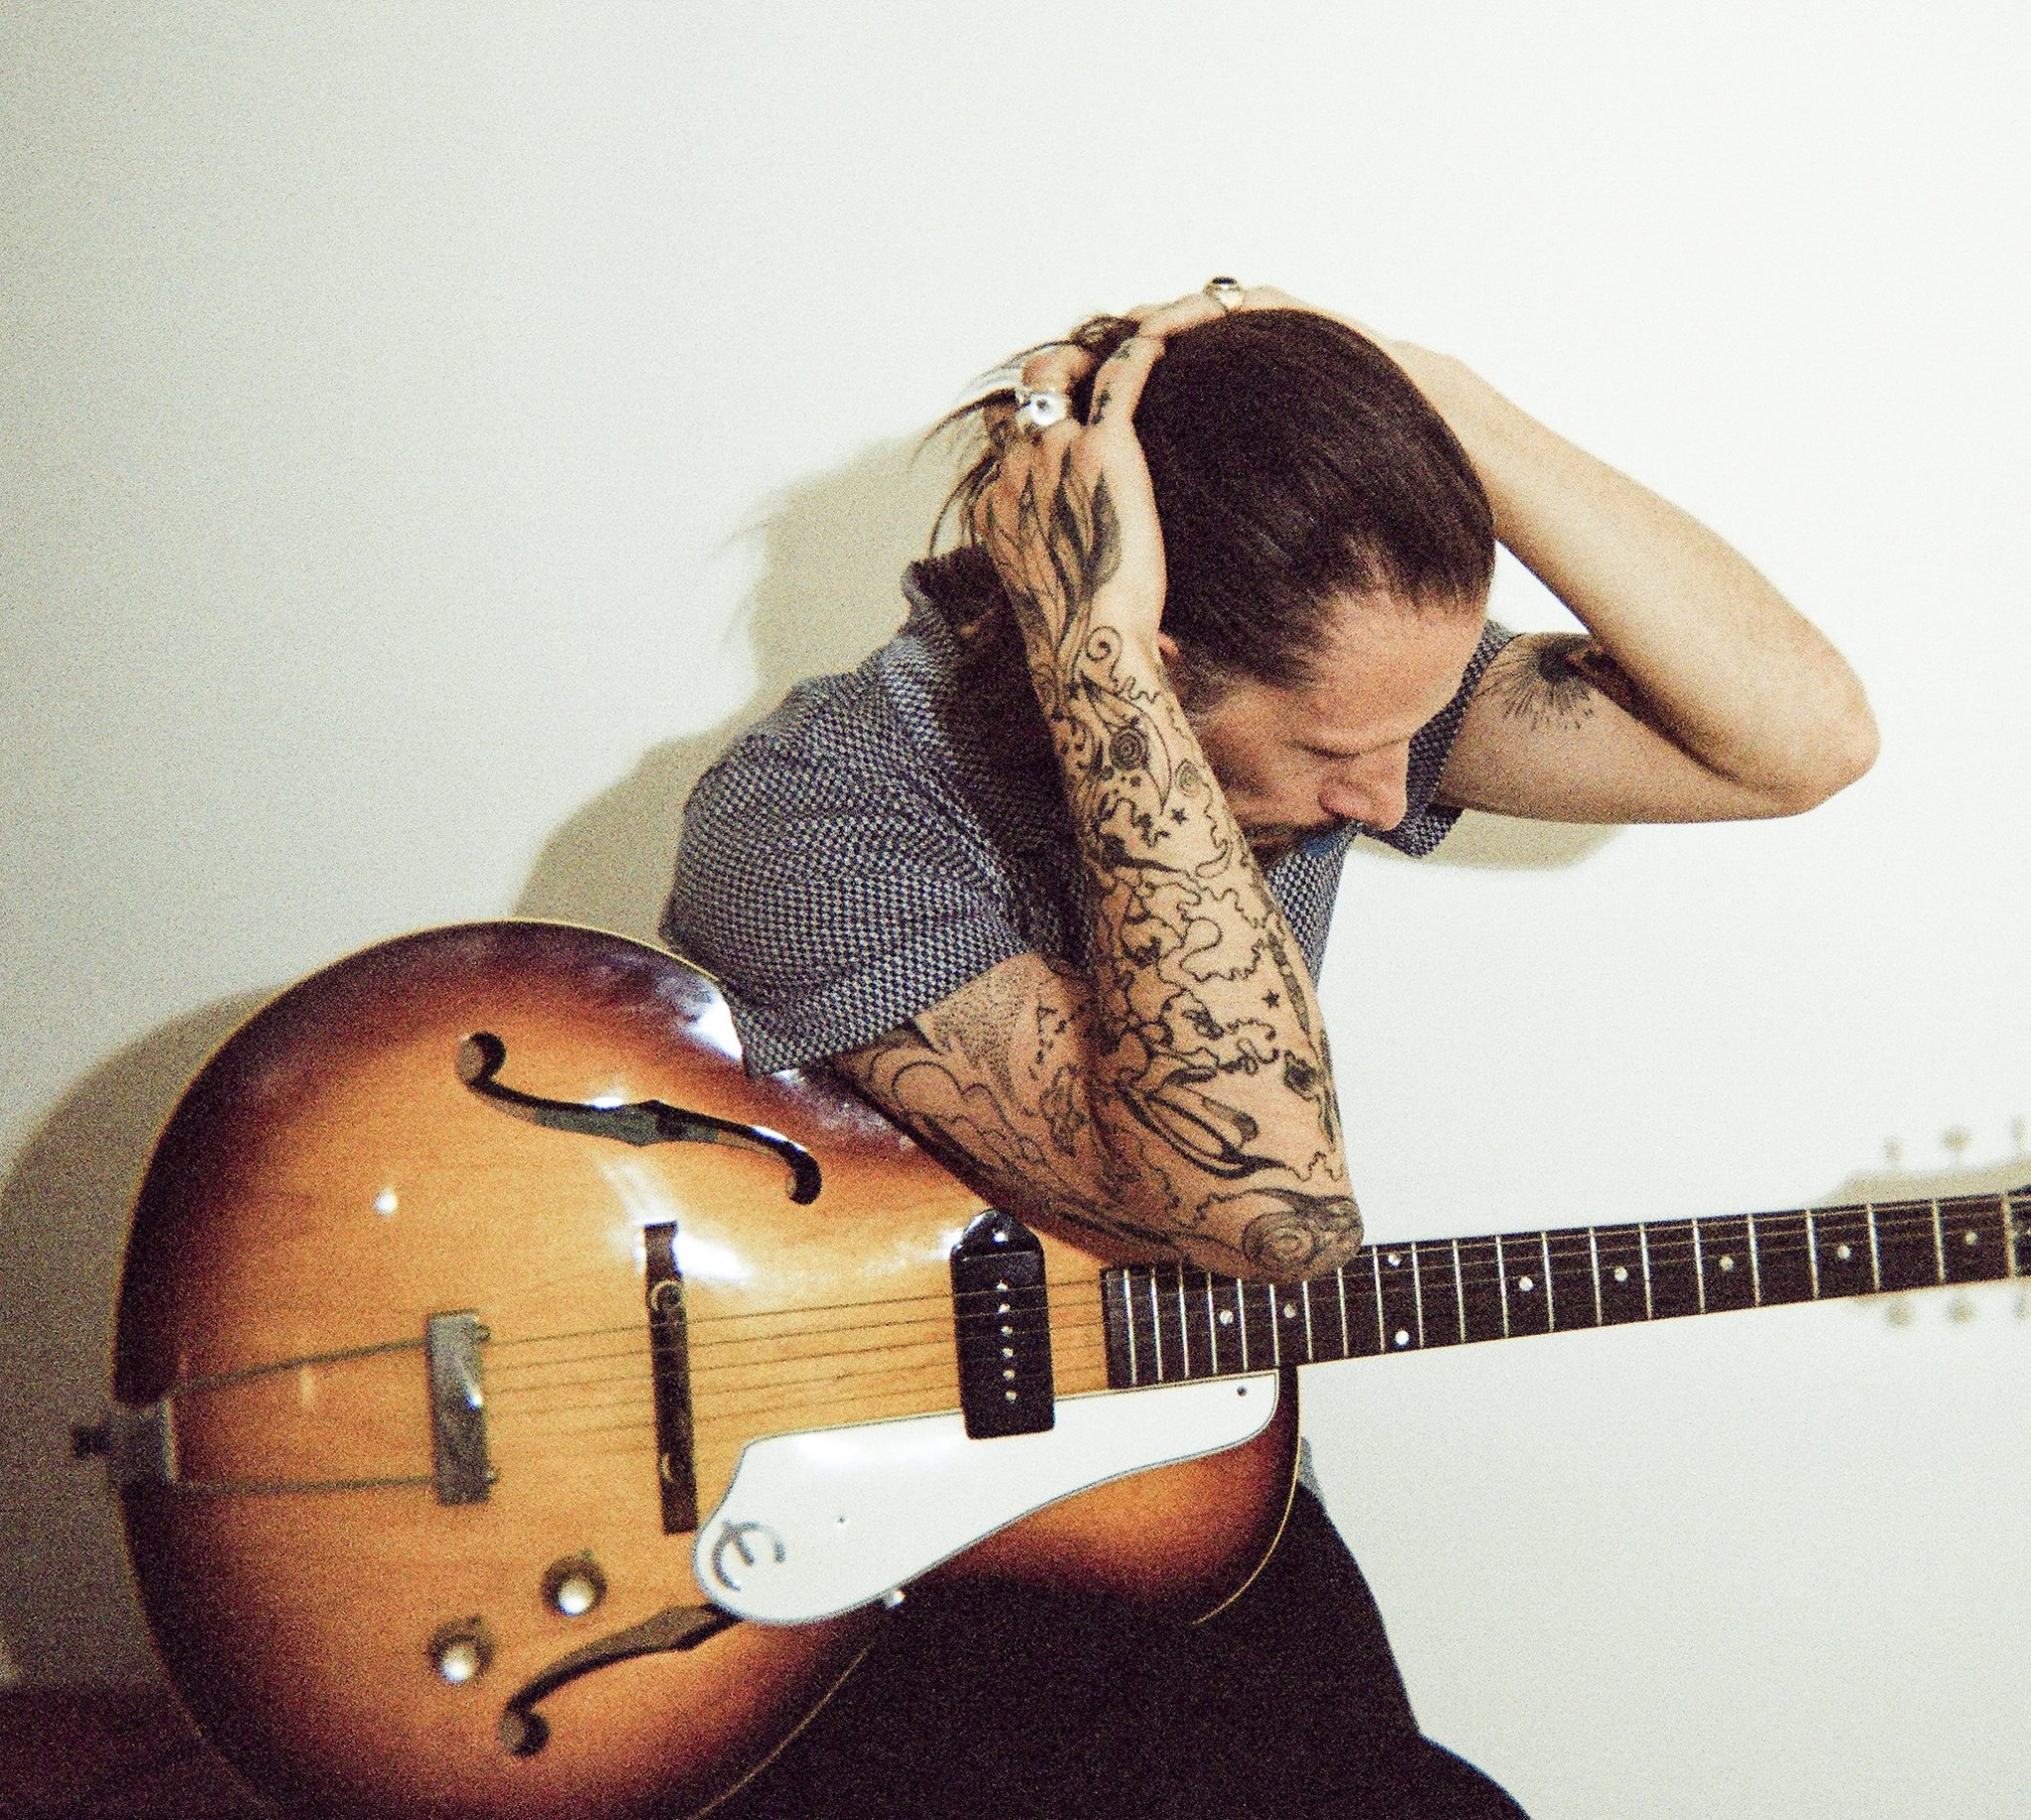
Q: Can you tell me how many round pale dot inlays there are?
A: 9